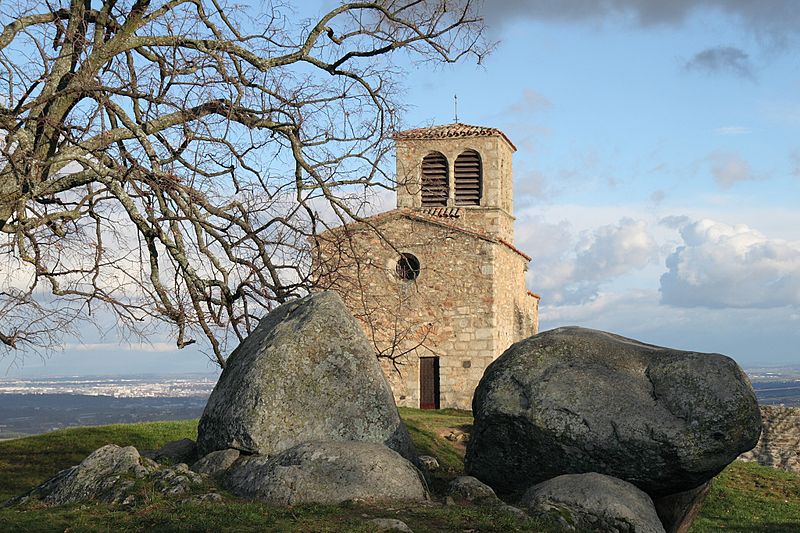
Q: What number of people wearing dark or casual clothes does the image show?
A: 0